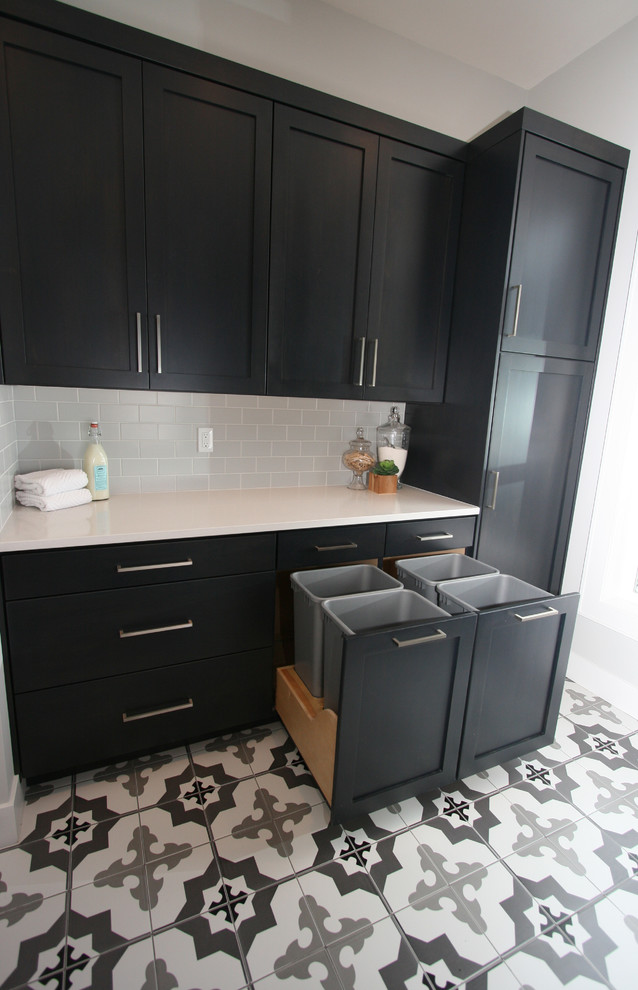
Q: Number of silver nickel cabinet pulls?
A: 13